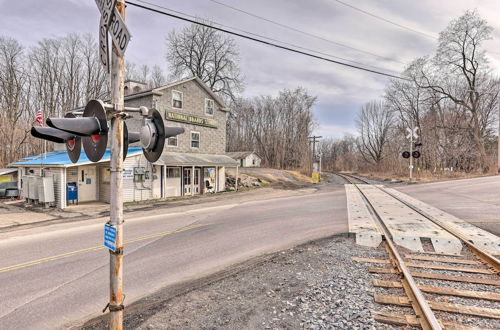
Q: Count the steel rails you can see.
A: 2